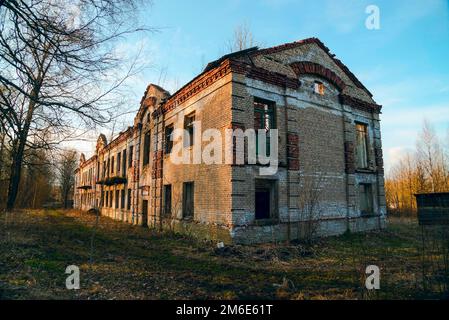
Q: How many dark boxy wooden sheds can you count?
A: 1